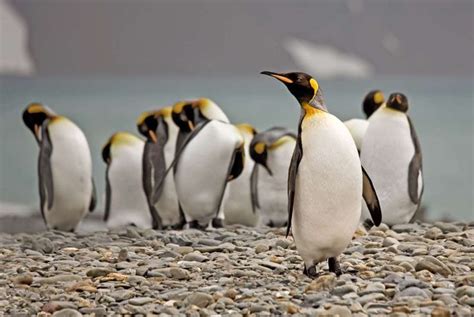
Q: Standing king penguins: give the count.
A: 10